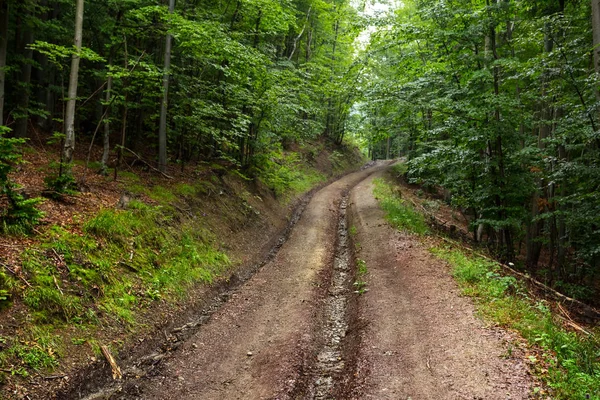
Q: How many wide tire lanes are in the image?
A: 2